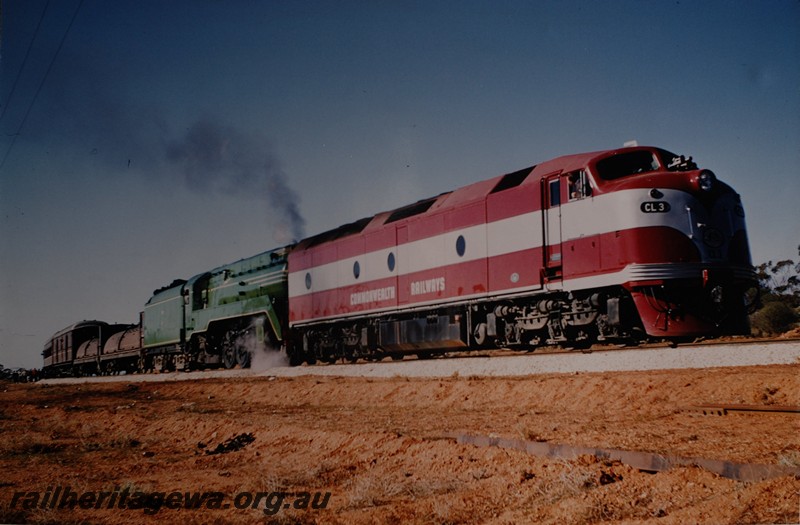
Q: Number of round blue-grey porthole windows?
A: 4